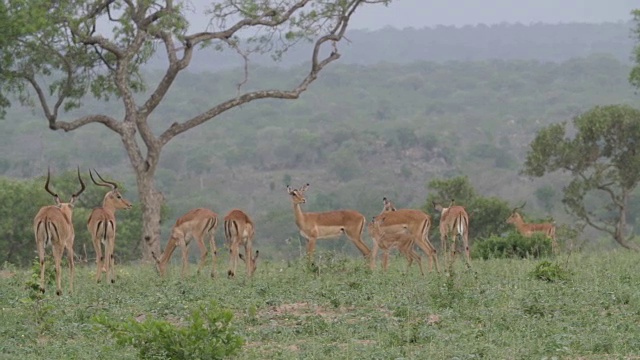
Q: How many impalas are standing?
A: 9